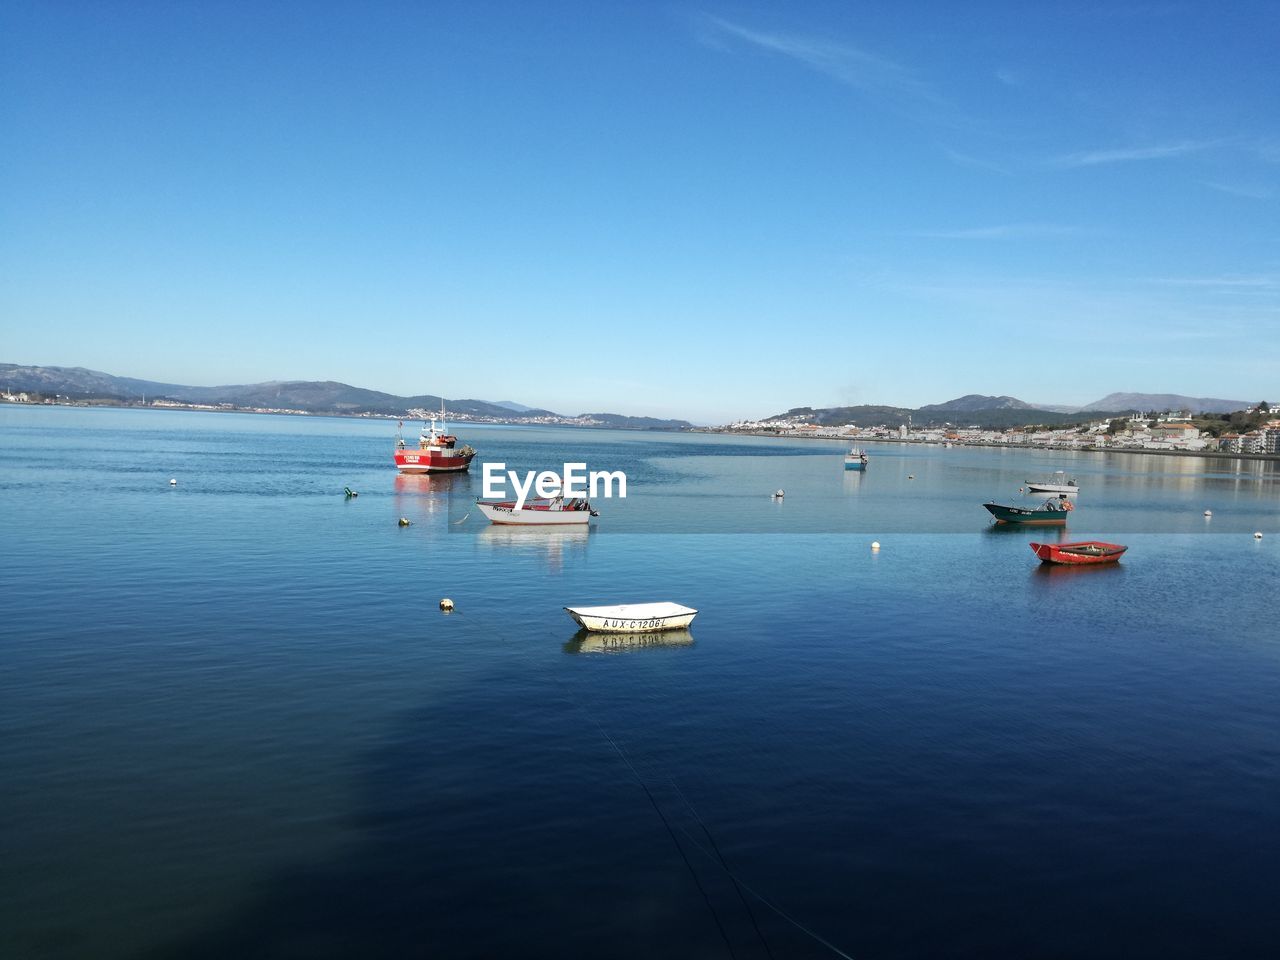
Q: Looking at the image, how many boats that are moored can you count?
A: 7